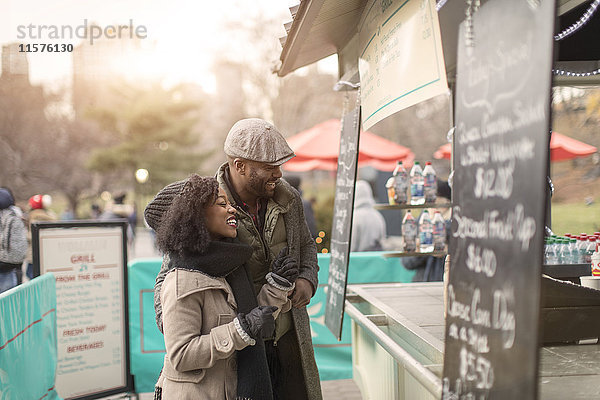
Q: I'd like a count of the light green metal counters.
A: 1